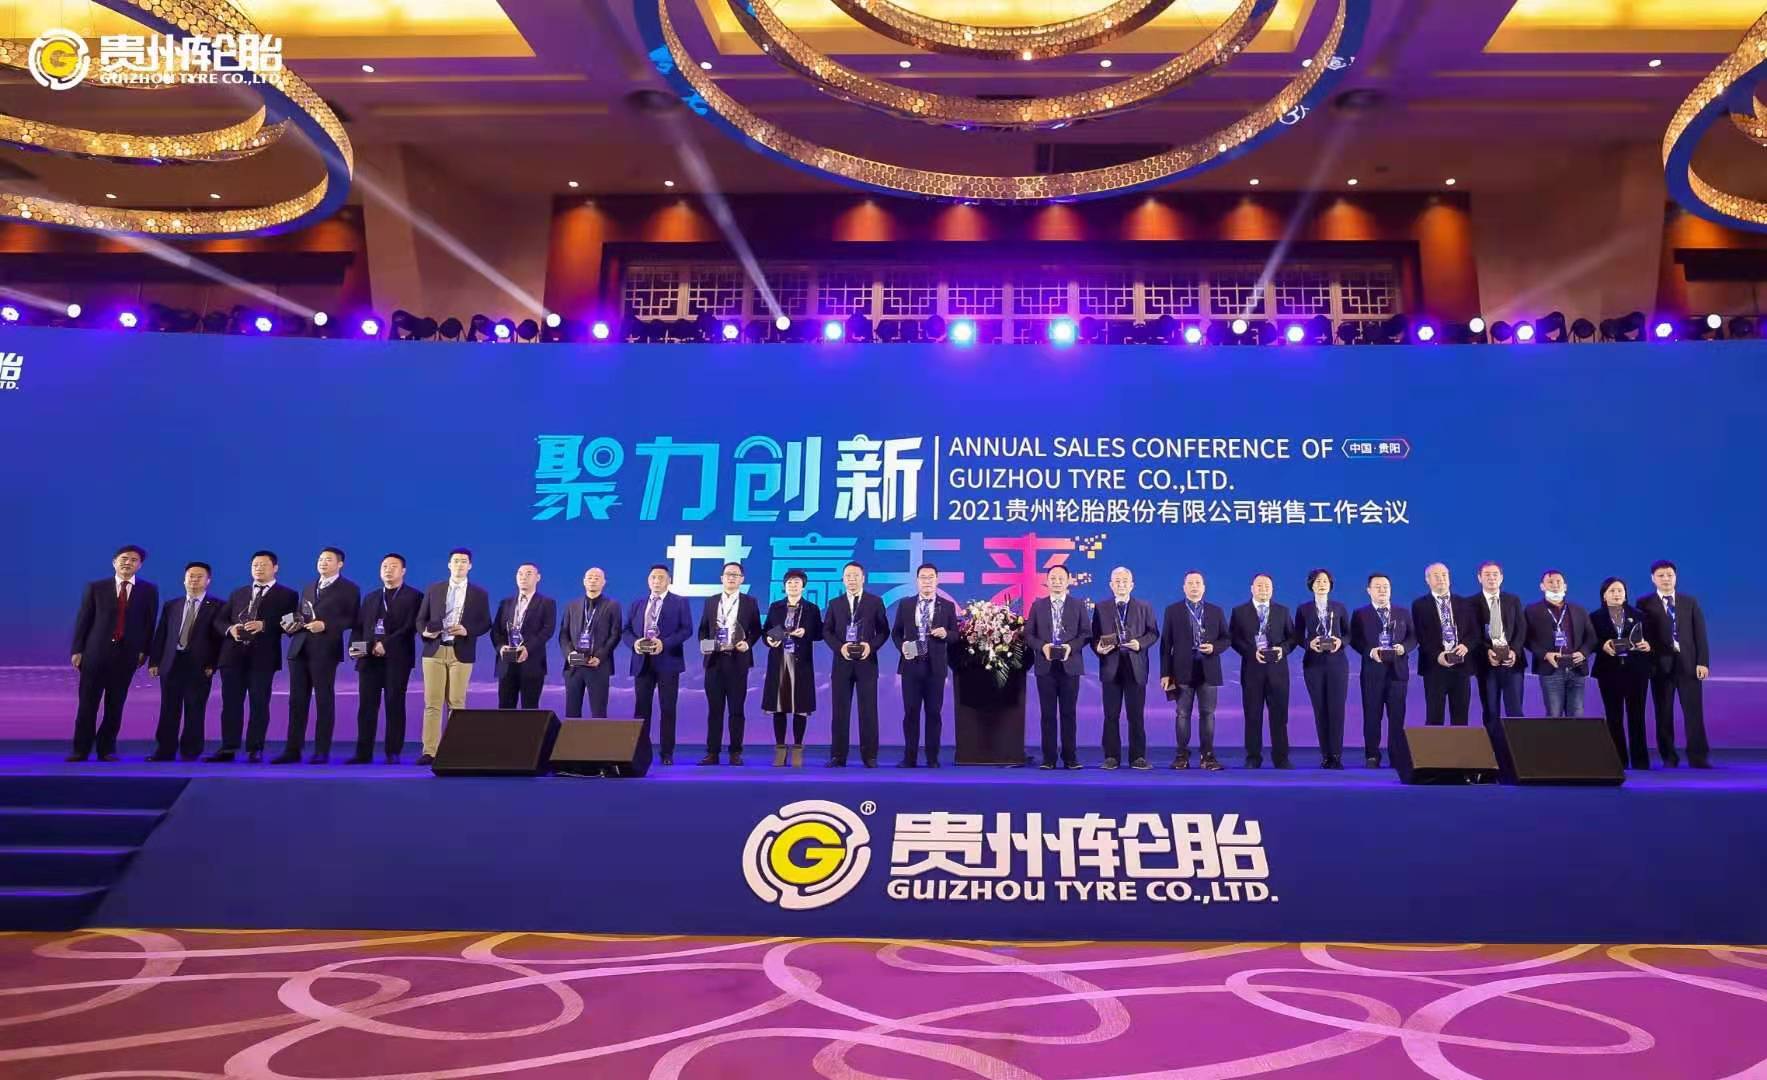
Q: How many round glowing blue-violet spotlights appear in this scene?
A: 15